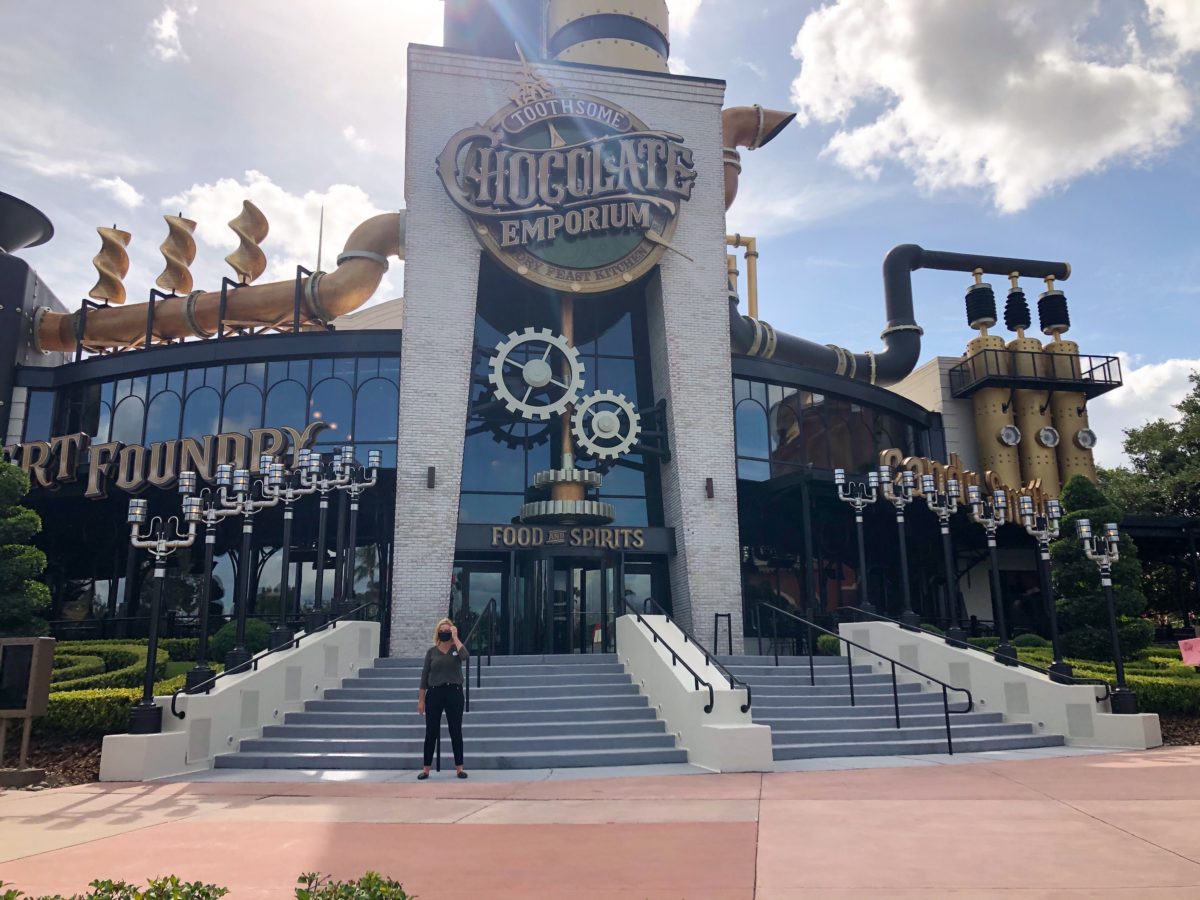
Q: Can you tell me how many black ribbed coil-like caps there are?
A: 3